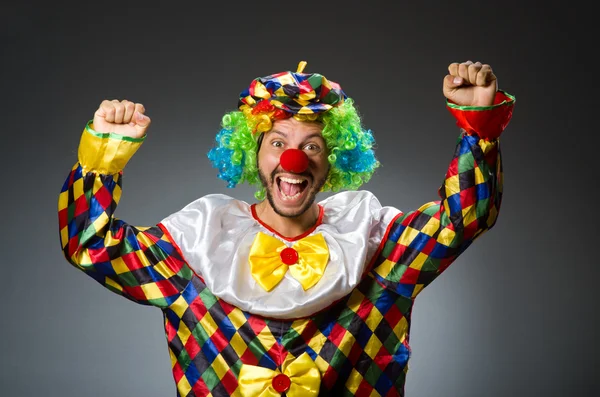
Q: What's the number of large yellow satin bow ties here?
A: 2